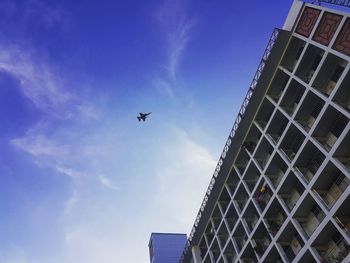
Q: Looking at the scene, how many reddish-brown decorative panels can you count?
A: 3